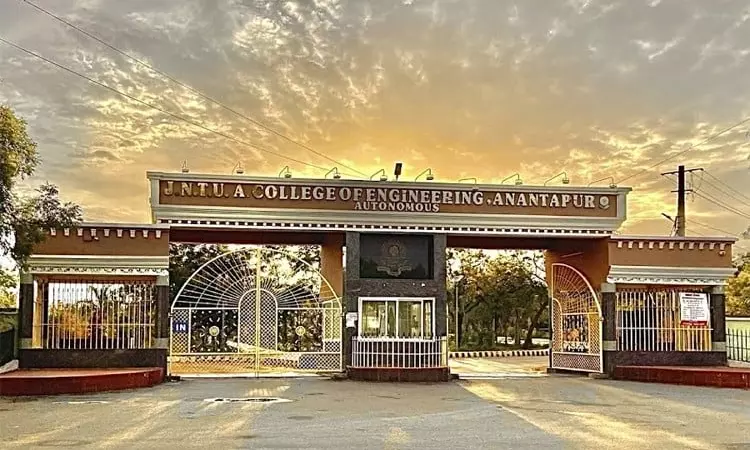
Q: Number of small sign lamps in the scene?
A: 10